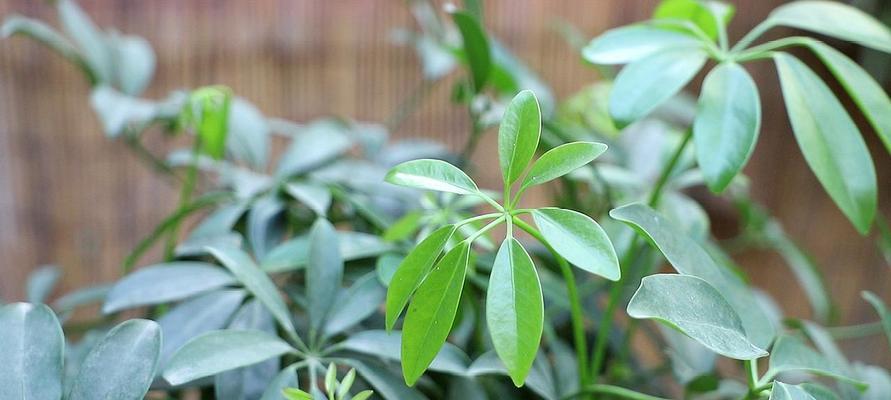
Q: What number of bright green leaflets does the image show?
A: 7